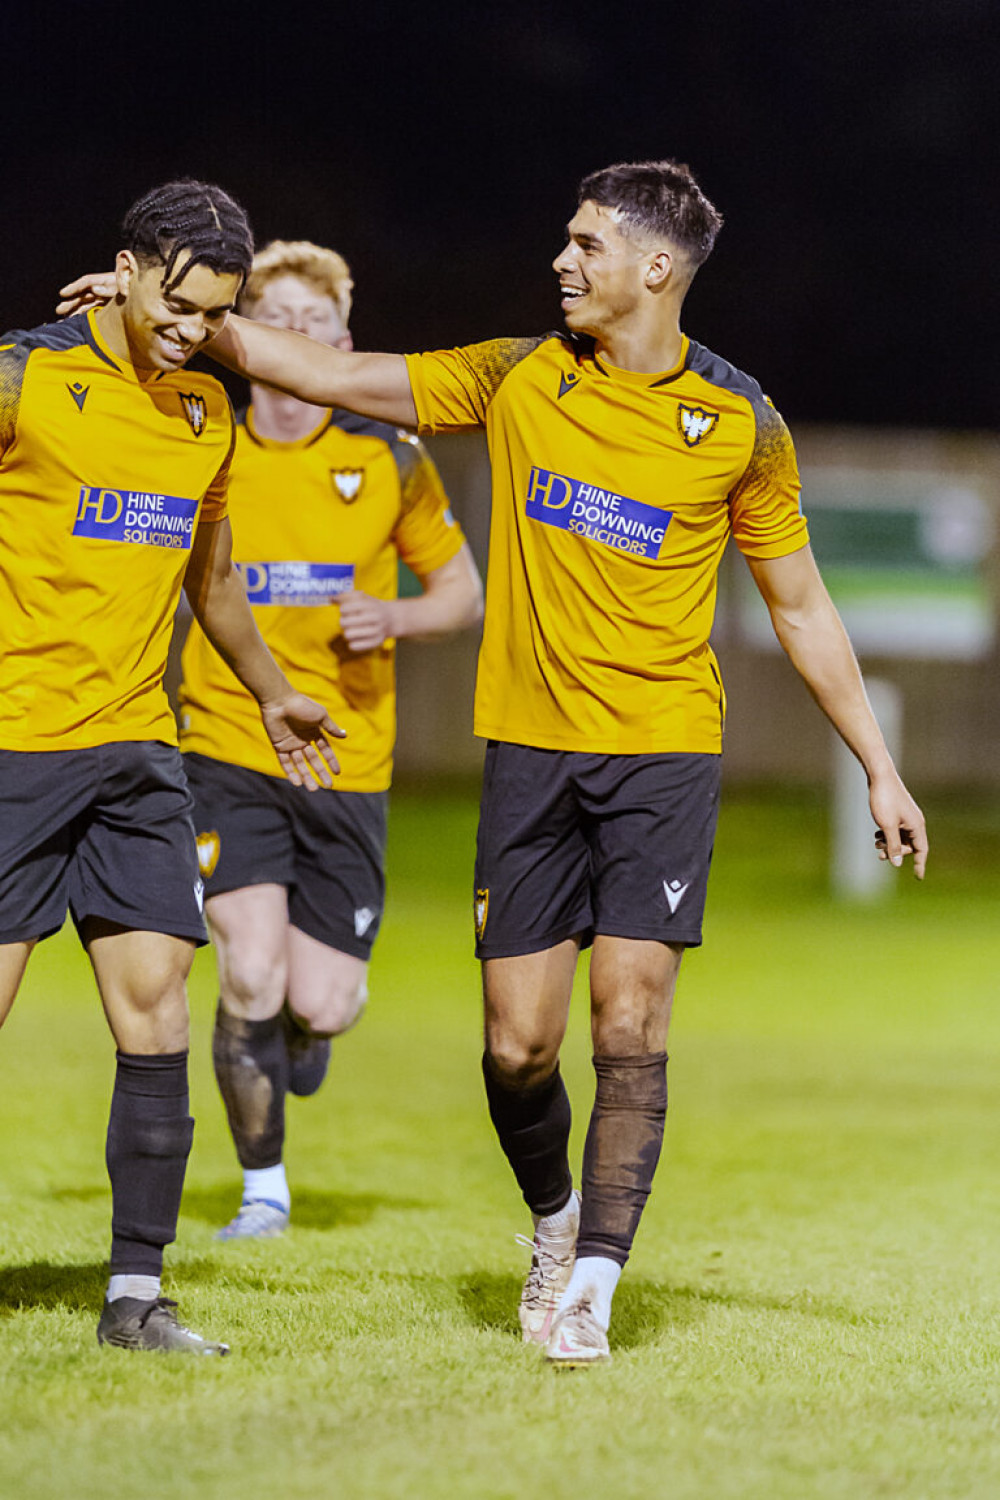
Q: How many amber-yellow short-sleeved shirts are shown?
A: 3